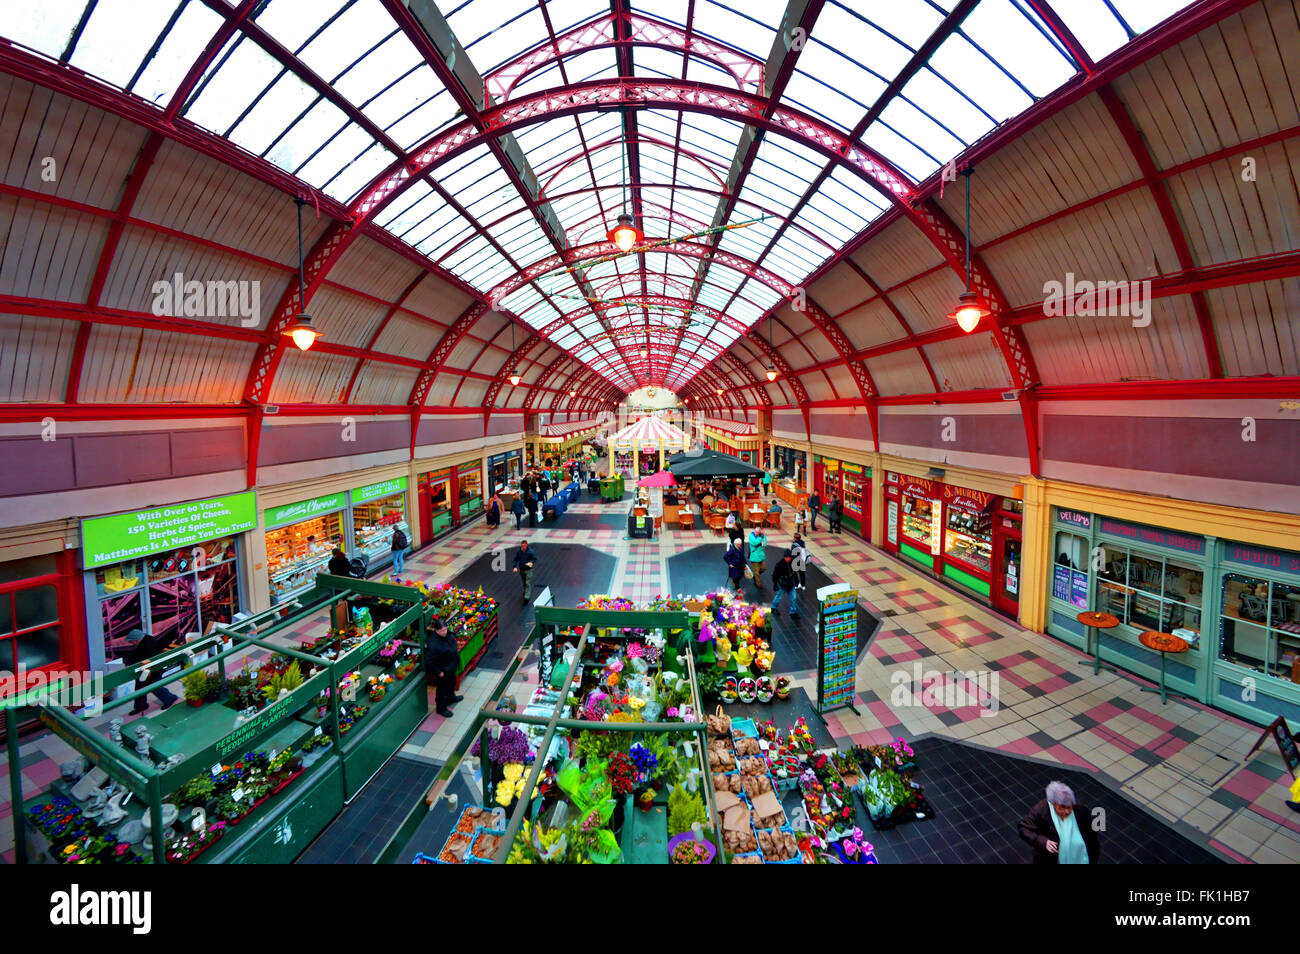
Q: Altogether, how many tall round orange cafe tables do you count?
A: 2